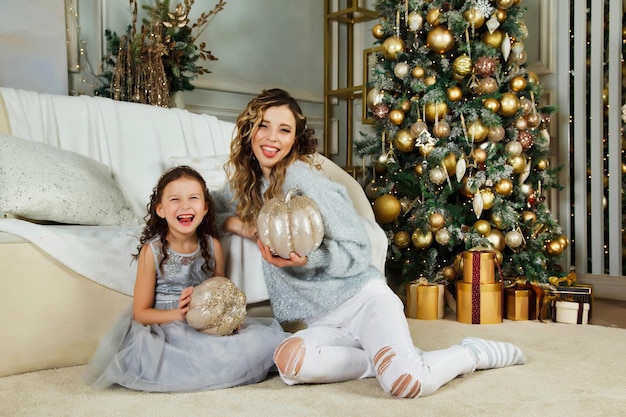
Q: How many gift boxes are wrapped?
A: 6